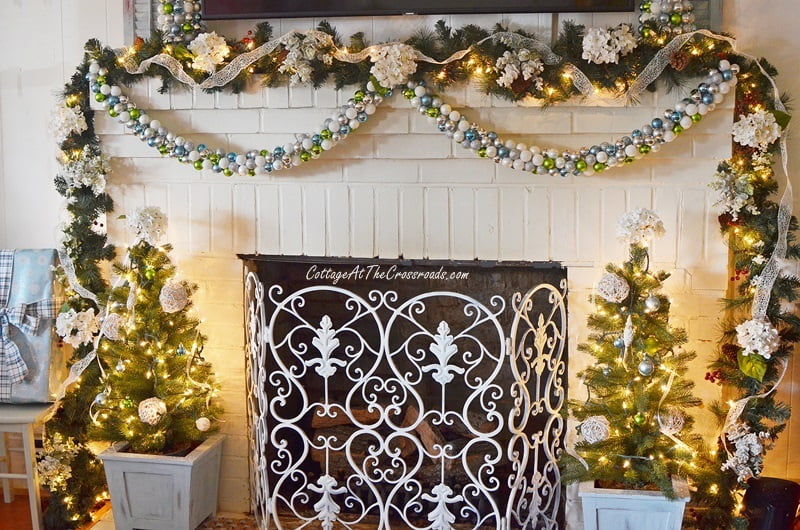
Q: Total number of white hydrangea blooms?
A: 9